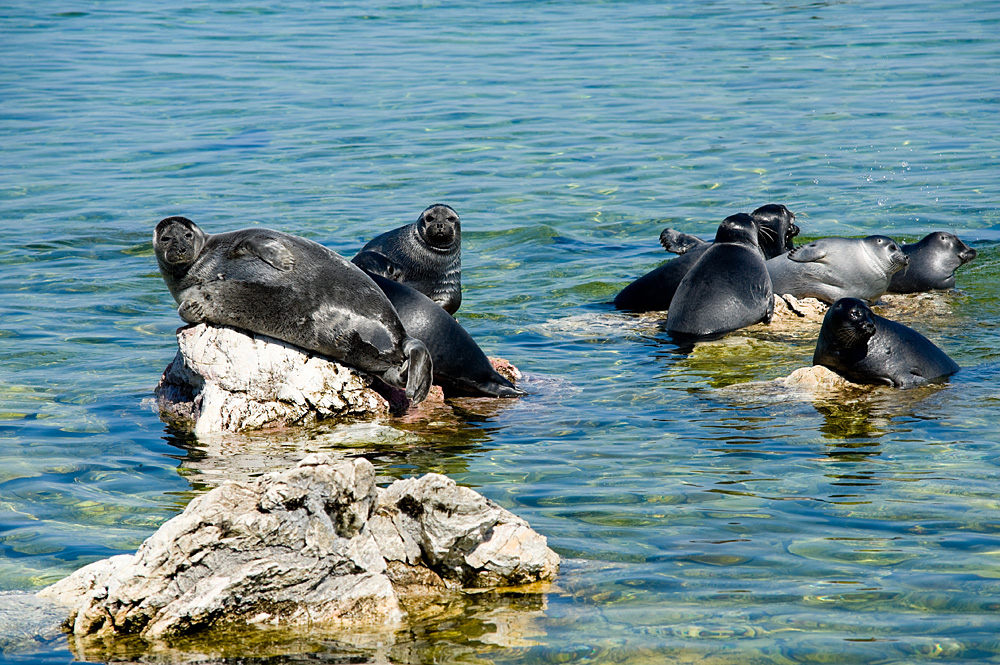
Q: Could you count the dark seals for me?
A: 7